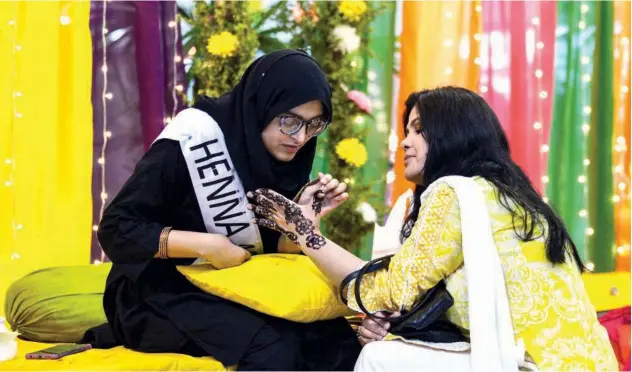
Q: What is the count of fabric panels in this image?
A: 7